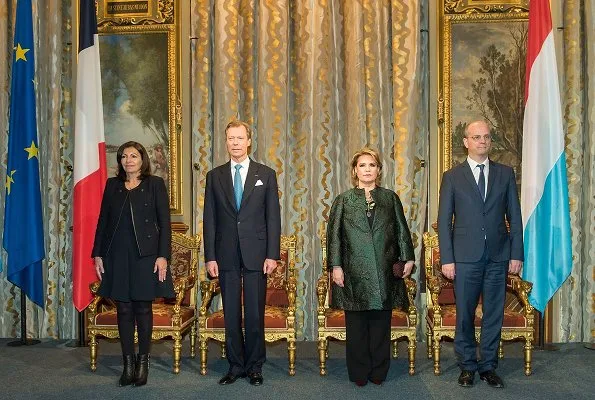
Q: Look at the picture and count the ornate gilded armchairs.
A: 4